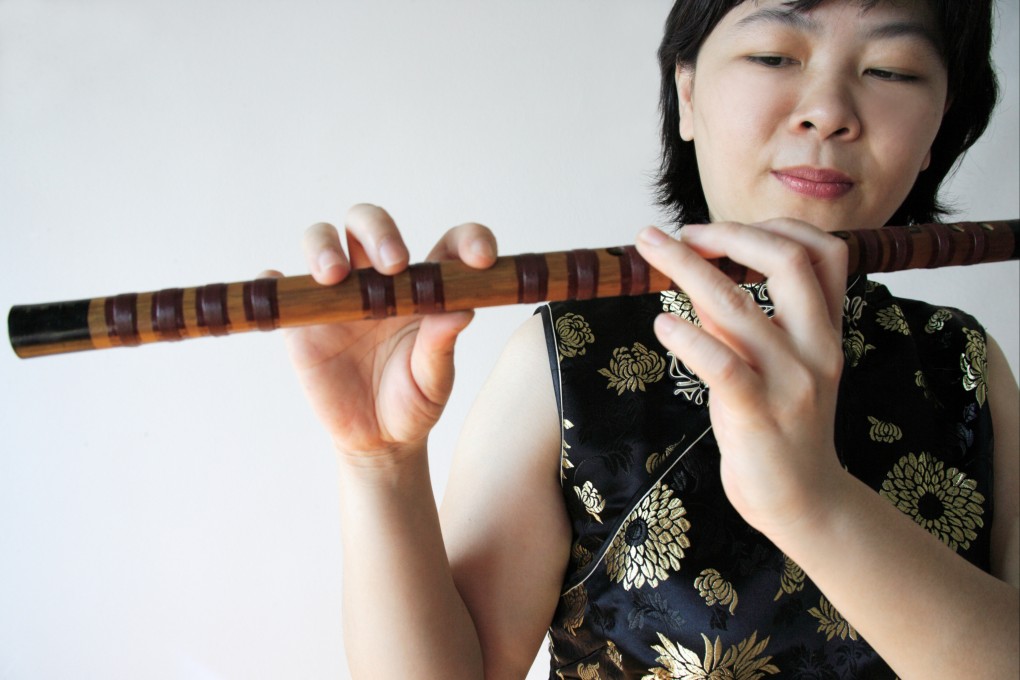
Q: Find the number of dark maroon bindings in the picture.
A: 14